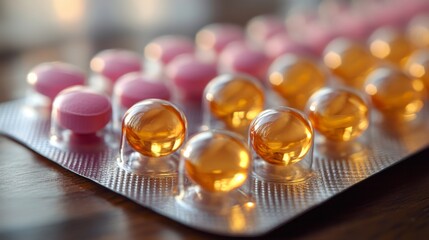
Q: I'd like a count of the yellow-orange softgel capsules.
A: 11